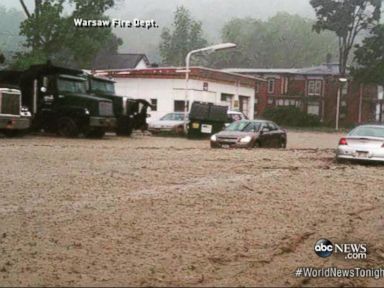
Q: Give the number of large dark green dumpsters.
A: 1